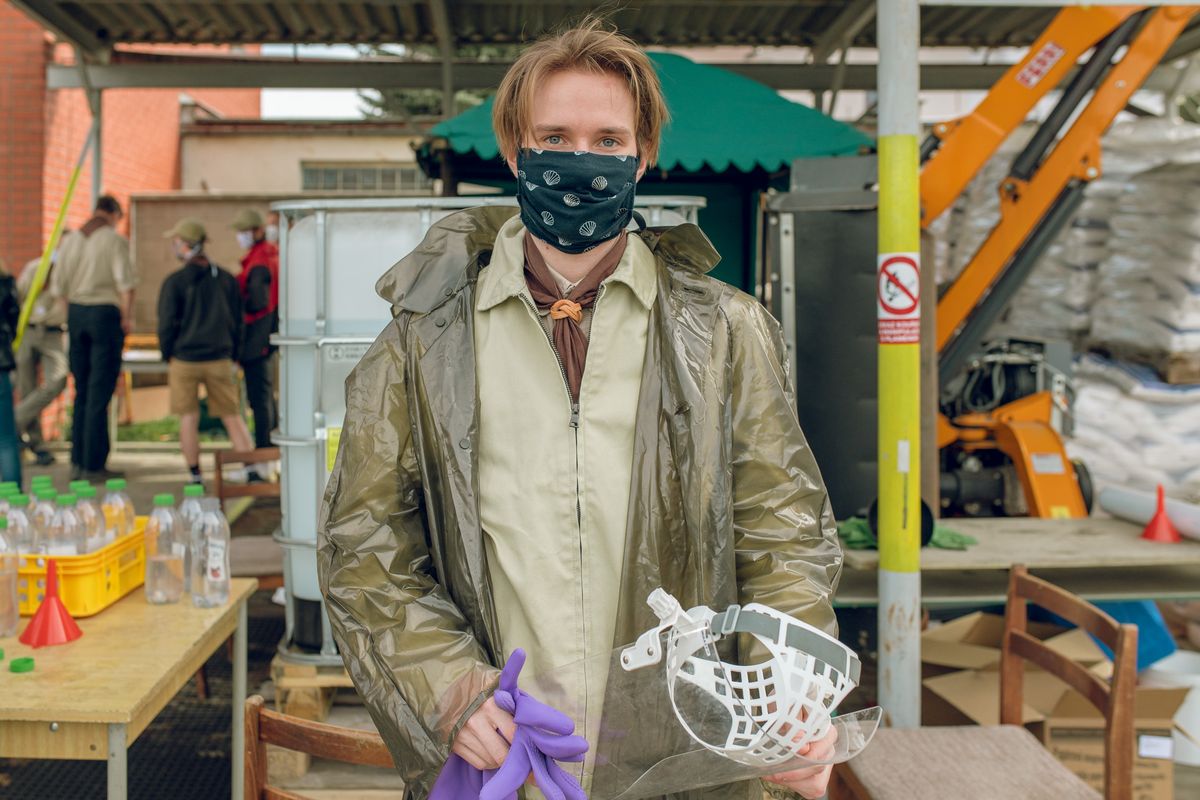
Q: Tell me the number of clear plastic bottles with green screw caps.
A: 13